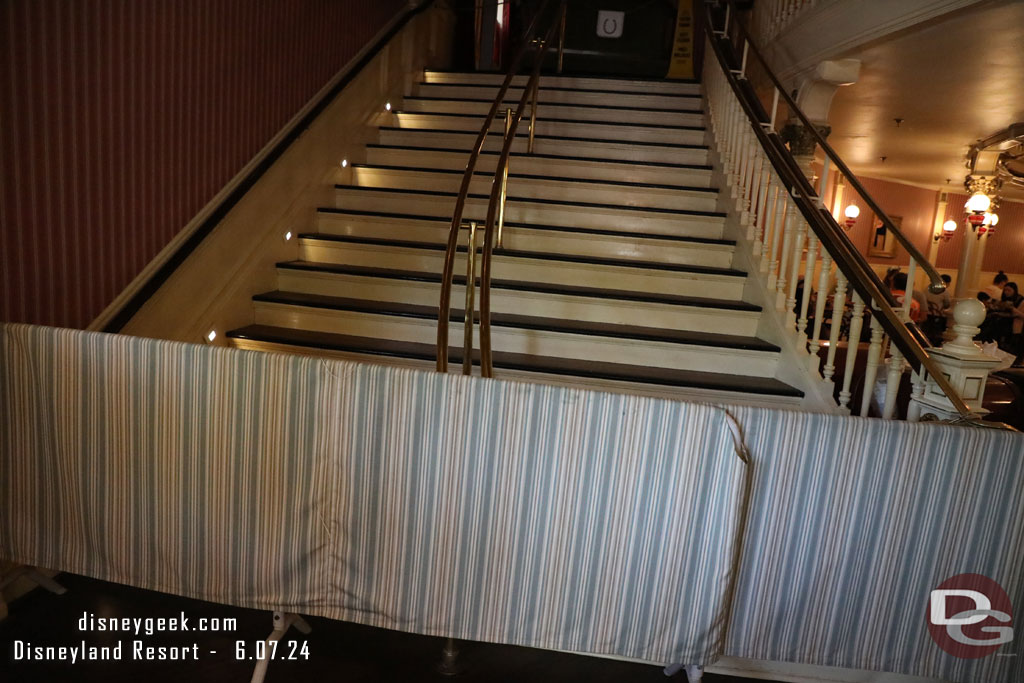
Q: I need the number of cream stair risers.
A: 13